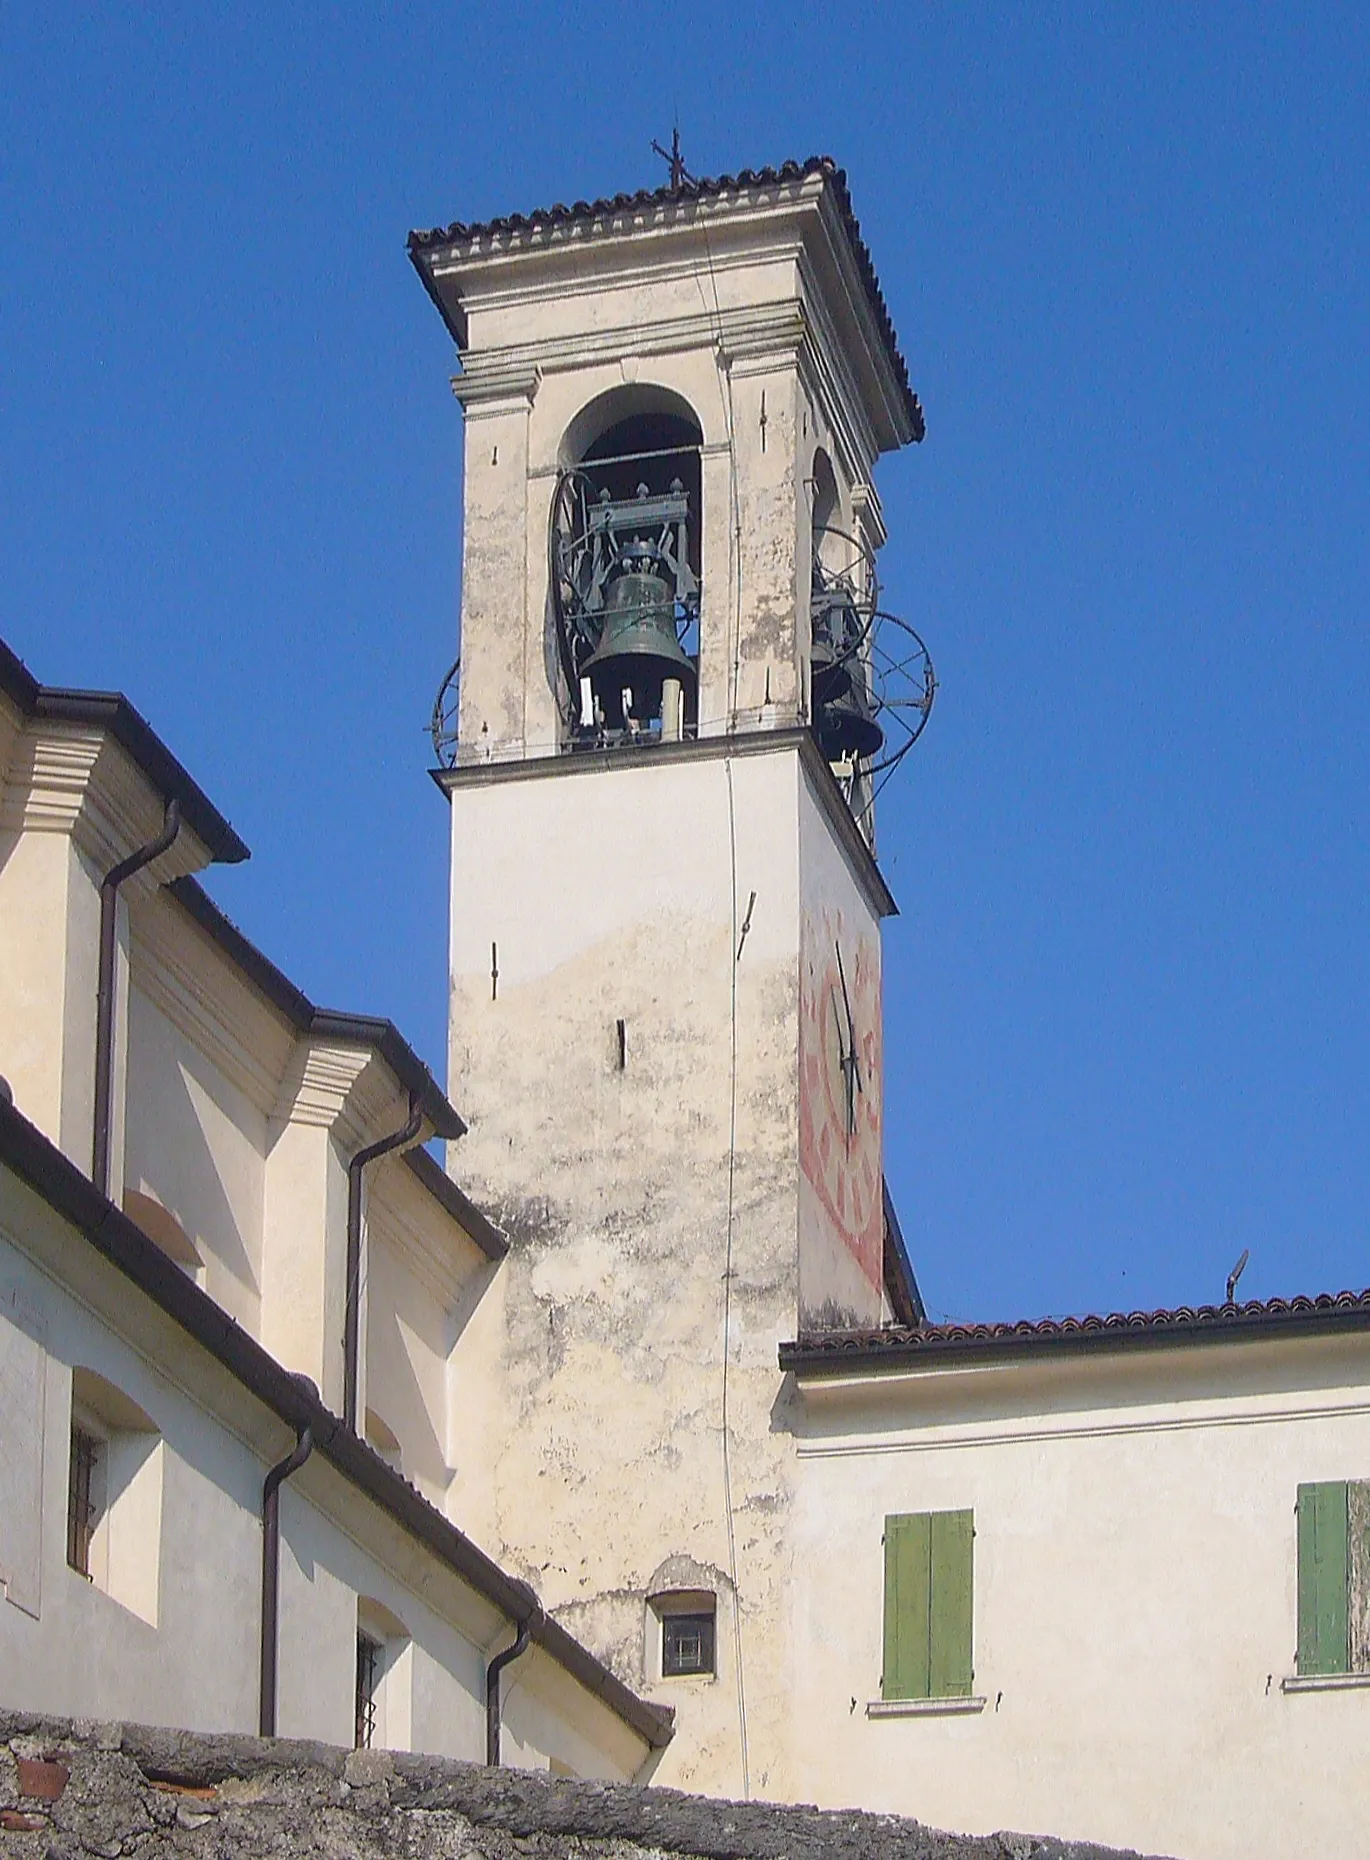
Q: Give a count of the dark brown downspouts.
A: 4